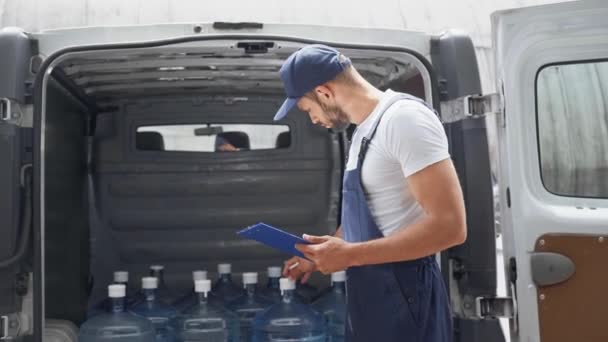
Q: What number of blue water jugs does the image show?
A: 11